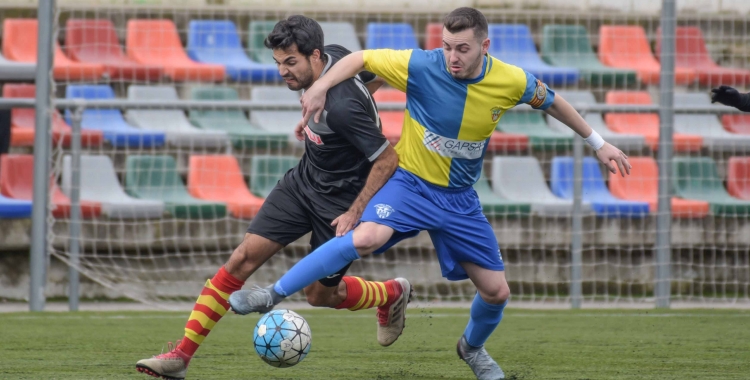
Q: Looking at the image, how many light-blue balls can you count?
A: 1